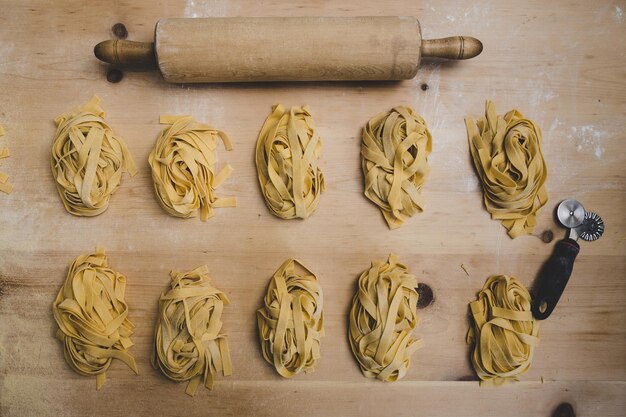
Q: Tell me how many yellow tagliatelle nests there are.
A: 10